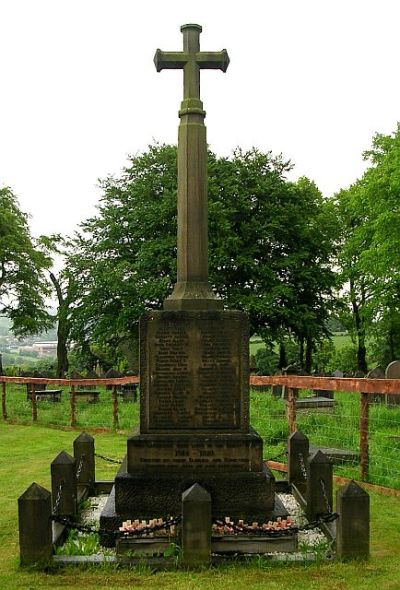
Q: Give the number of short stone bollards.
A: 7